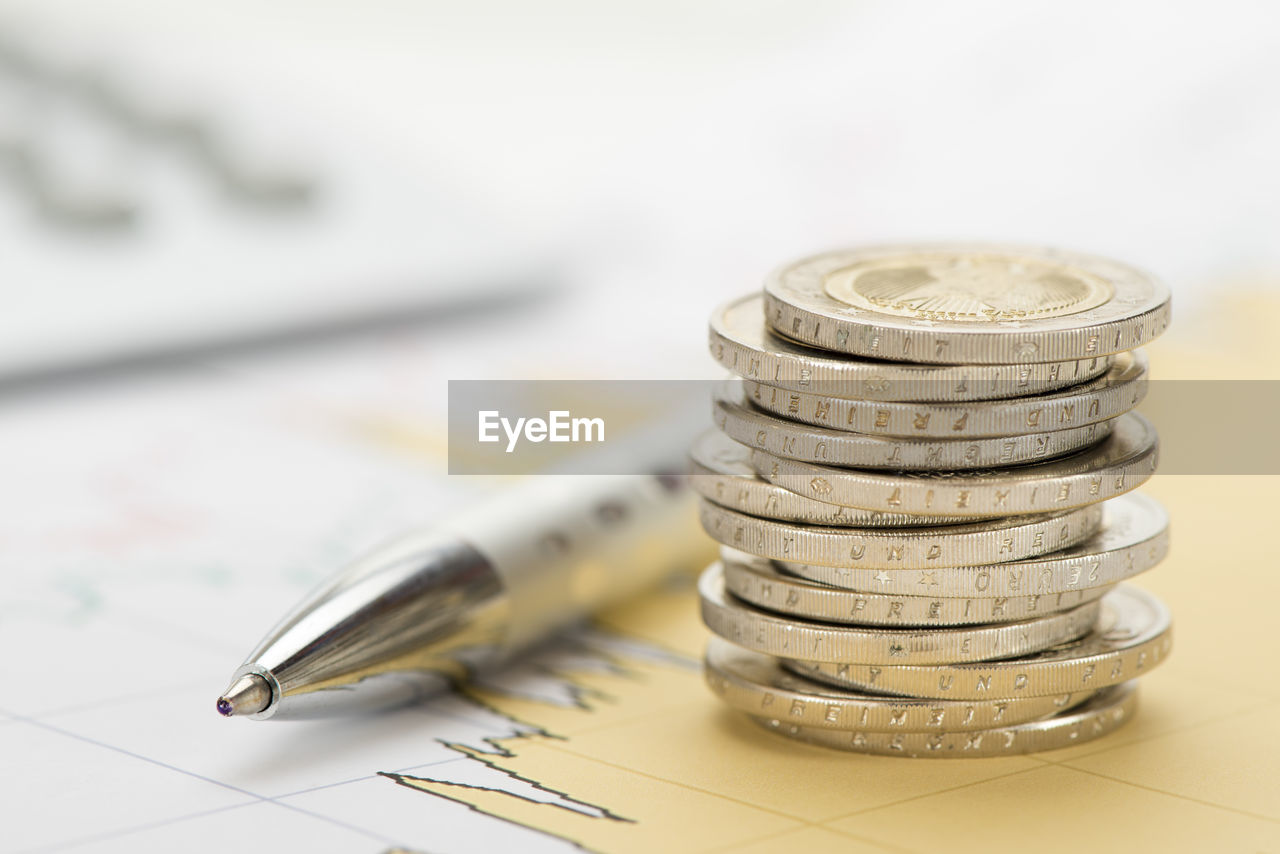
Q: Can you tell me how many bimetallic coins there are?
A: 13